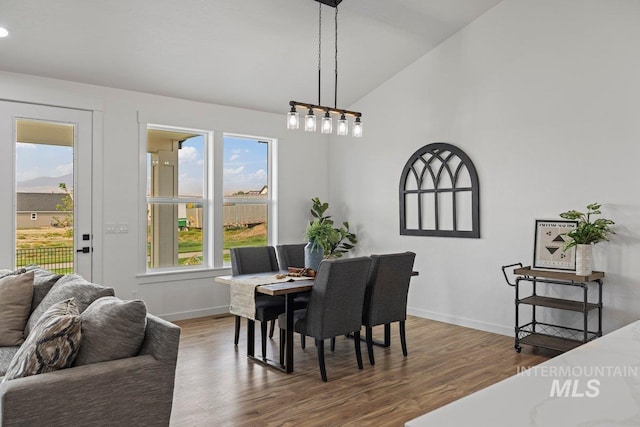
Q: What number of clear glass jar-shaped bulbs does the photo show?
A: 5